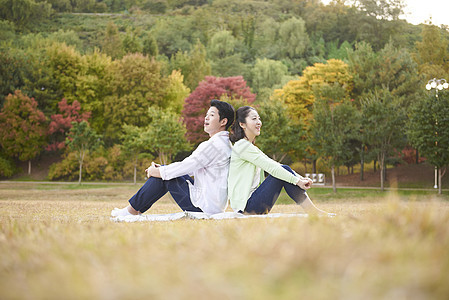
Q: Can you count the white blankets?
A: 1